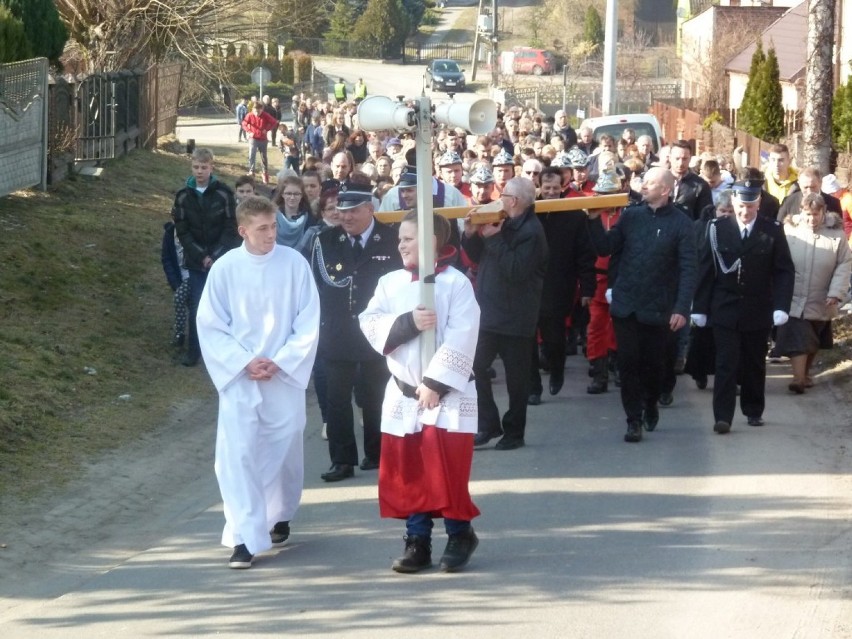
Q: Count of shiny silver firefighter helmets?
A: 6